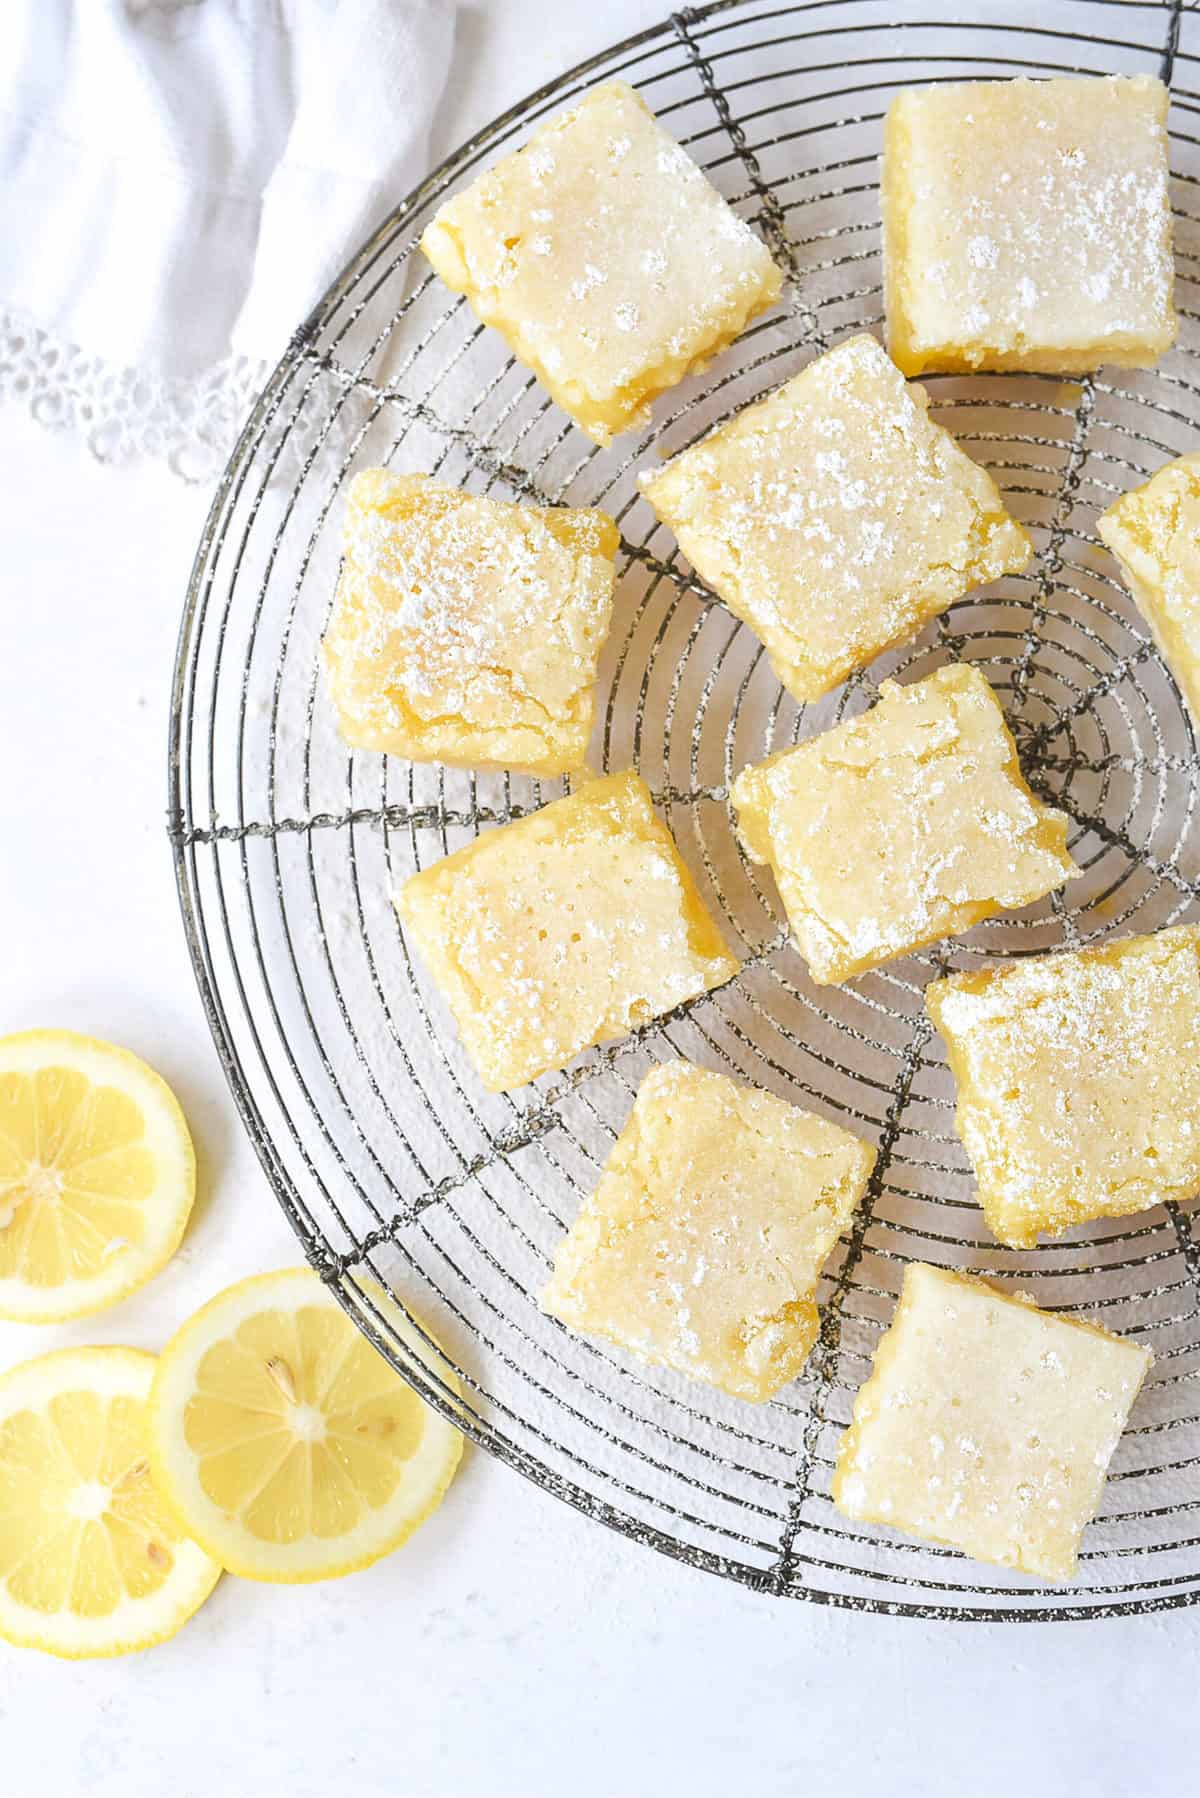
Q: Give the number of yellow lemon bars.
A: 10